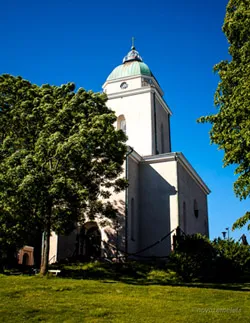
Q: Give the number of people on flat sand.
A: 0